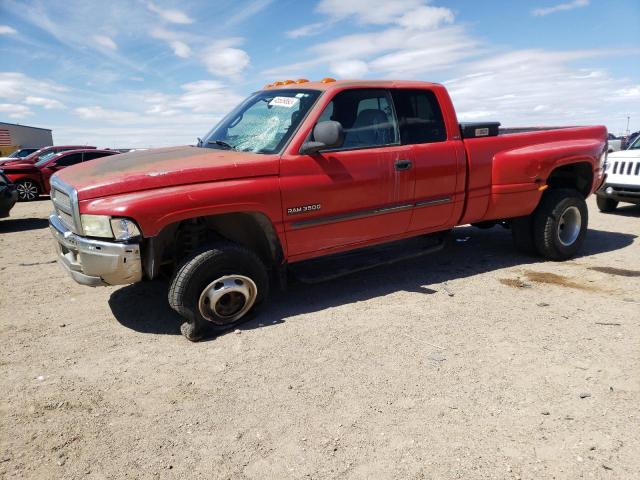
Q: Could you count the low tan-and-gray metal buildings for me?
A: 1